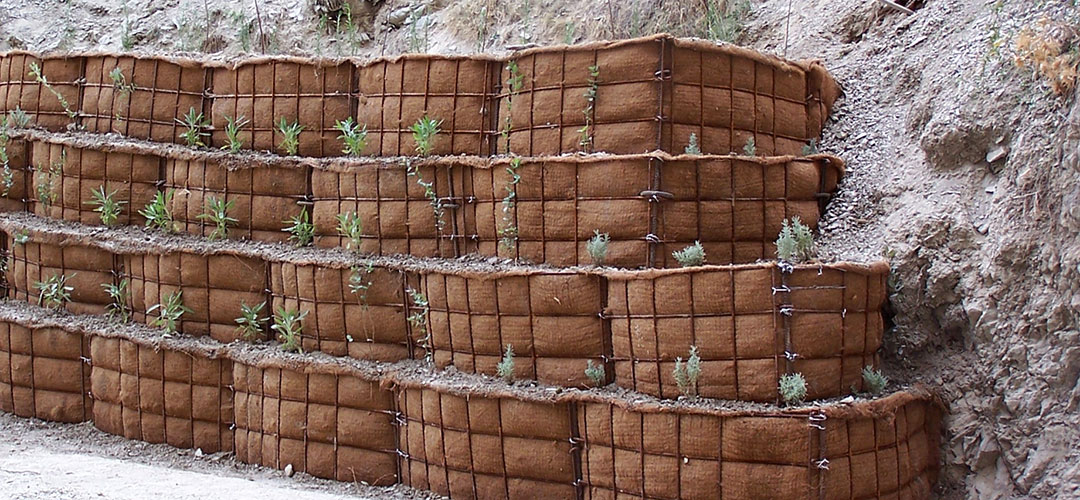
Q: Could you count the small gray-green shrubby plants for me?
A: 11